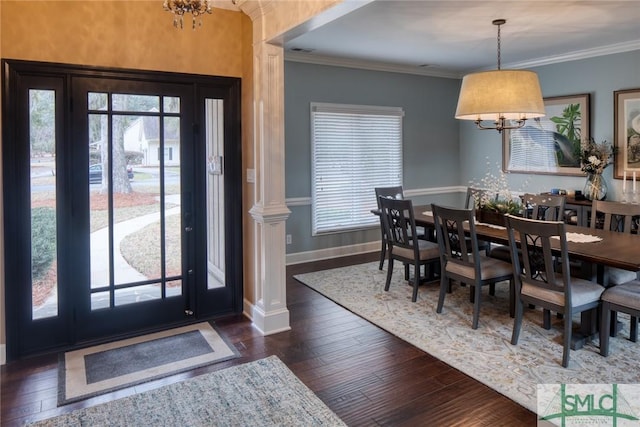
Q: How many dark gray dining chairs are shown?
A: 8